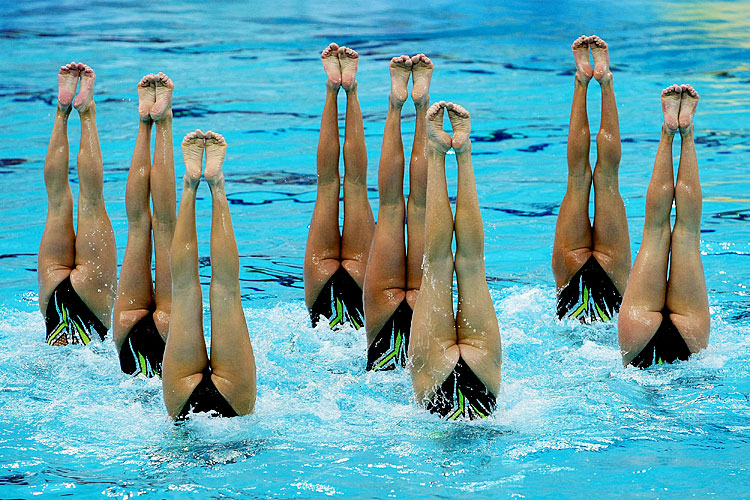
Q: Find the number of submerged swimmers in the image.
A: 8